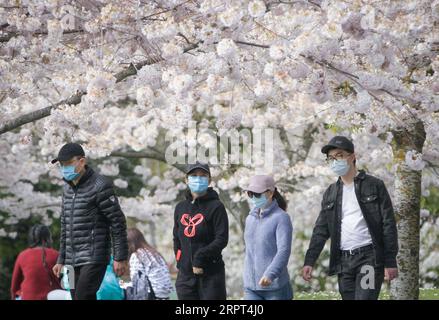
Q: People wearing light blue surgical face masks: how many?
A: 4